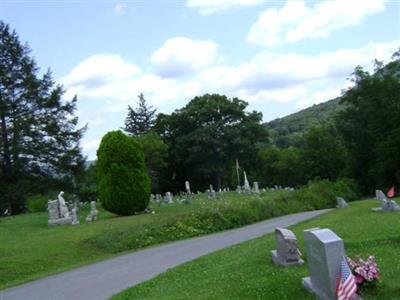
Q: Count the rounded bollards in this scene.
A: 0